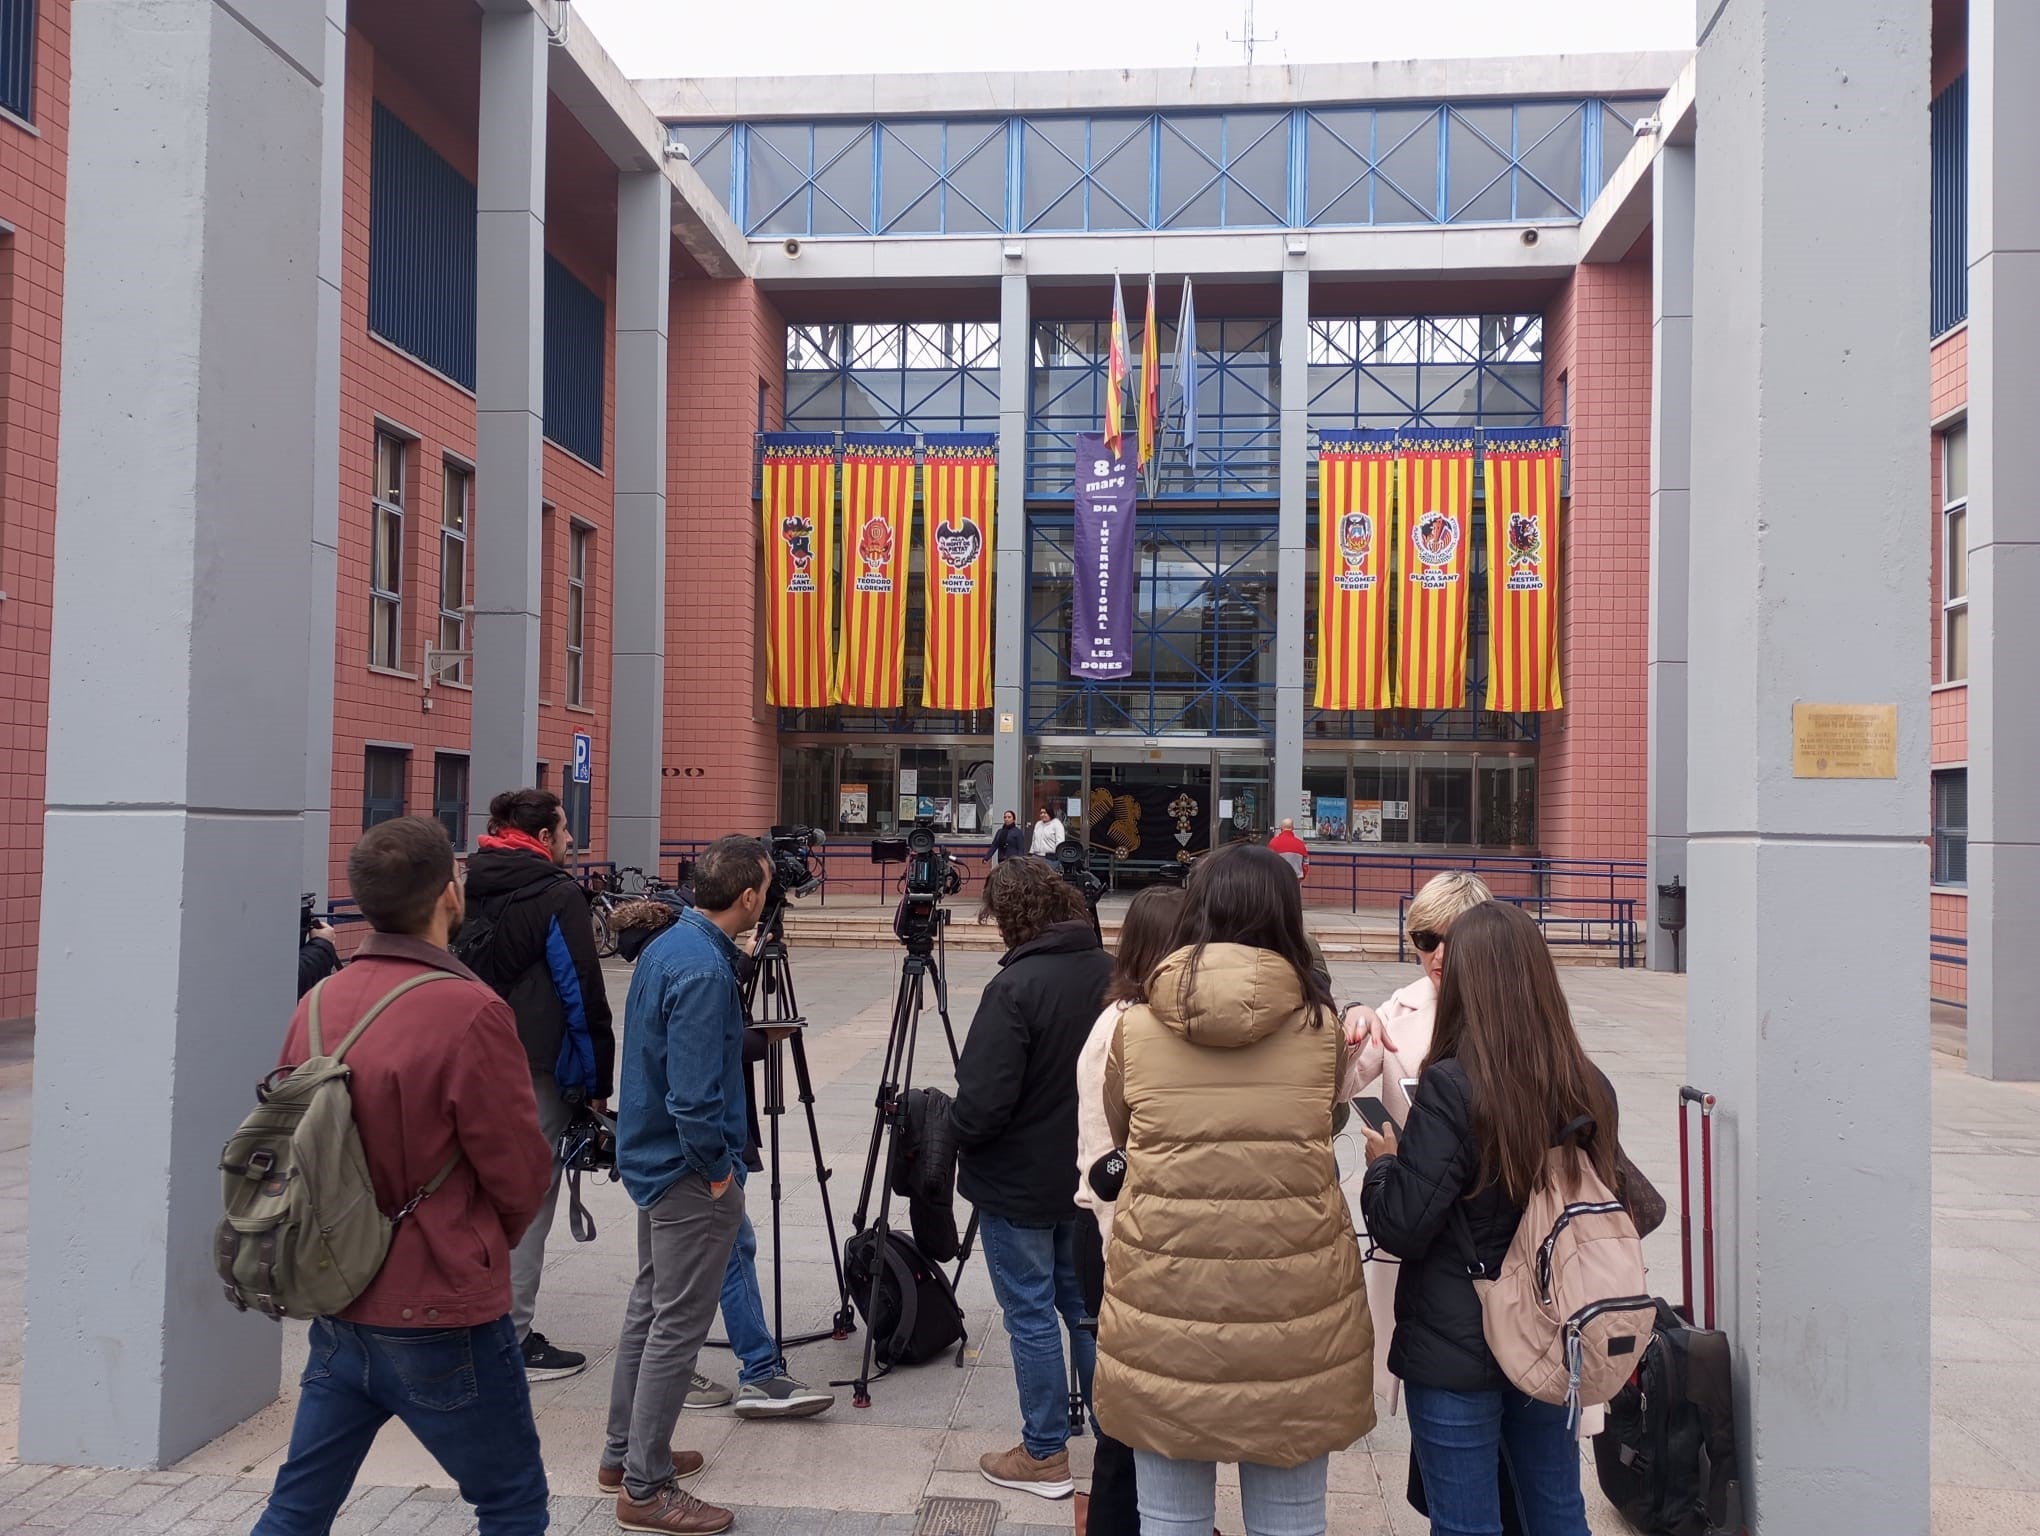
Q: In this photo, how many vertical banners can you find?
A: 7